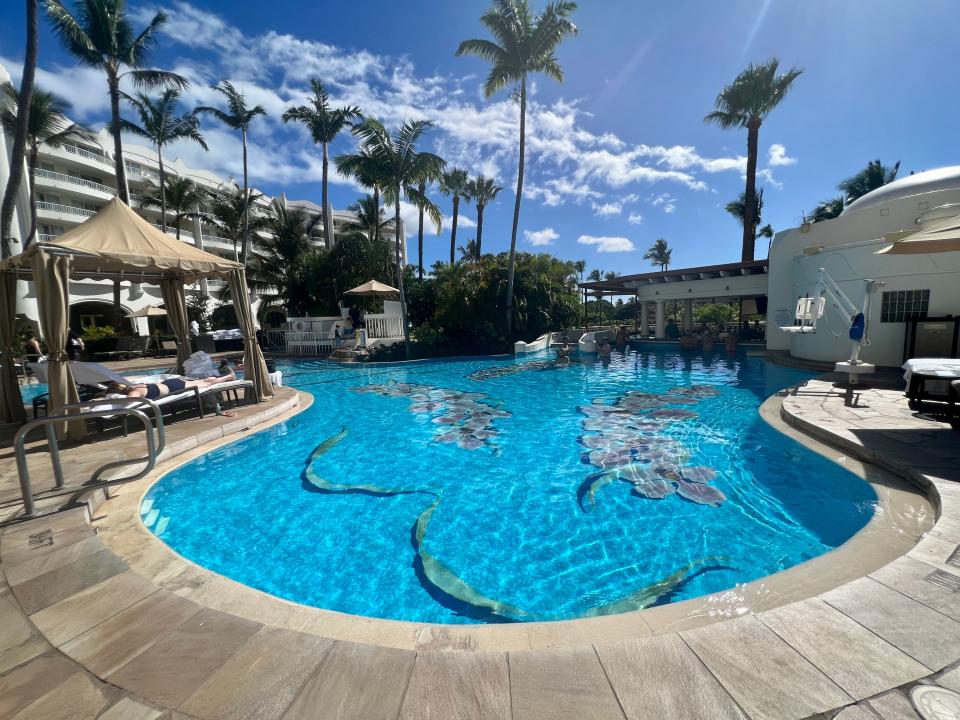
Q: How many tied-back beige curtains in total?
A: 4